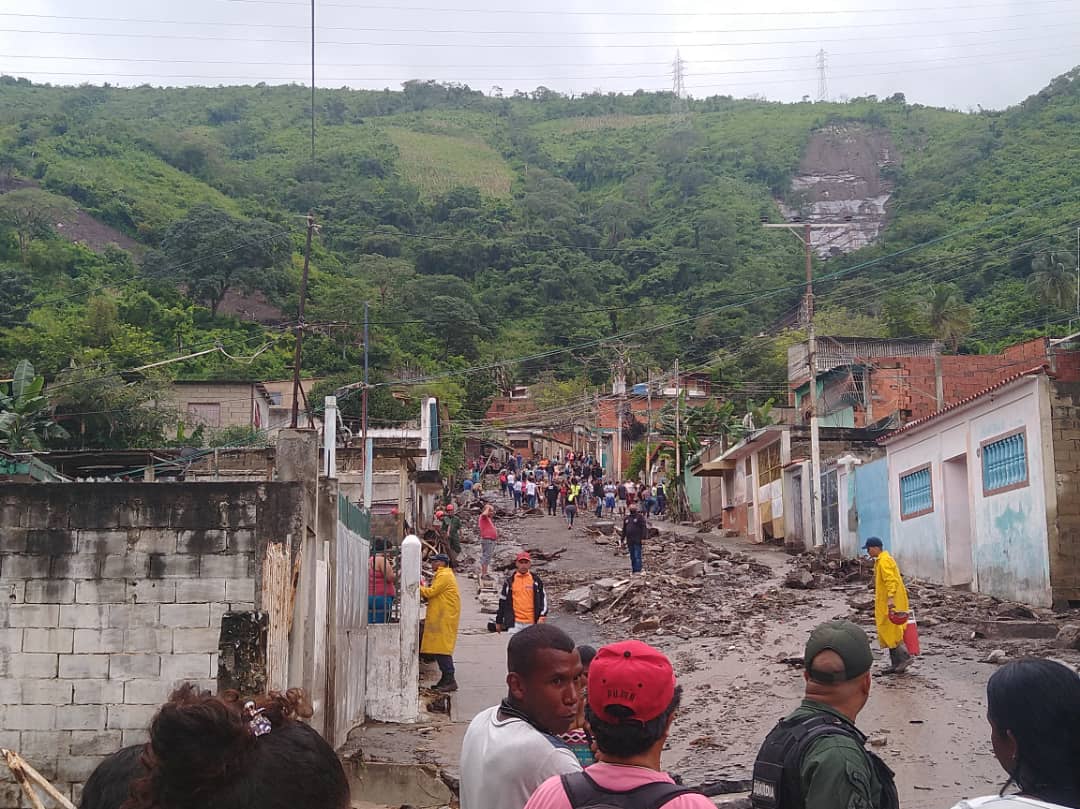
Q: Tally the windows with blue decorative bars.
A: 2